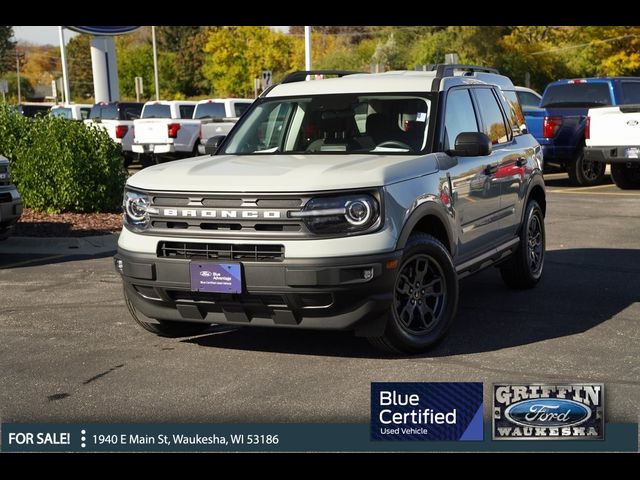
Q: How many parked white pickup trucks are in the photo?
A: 5